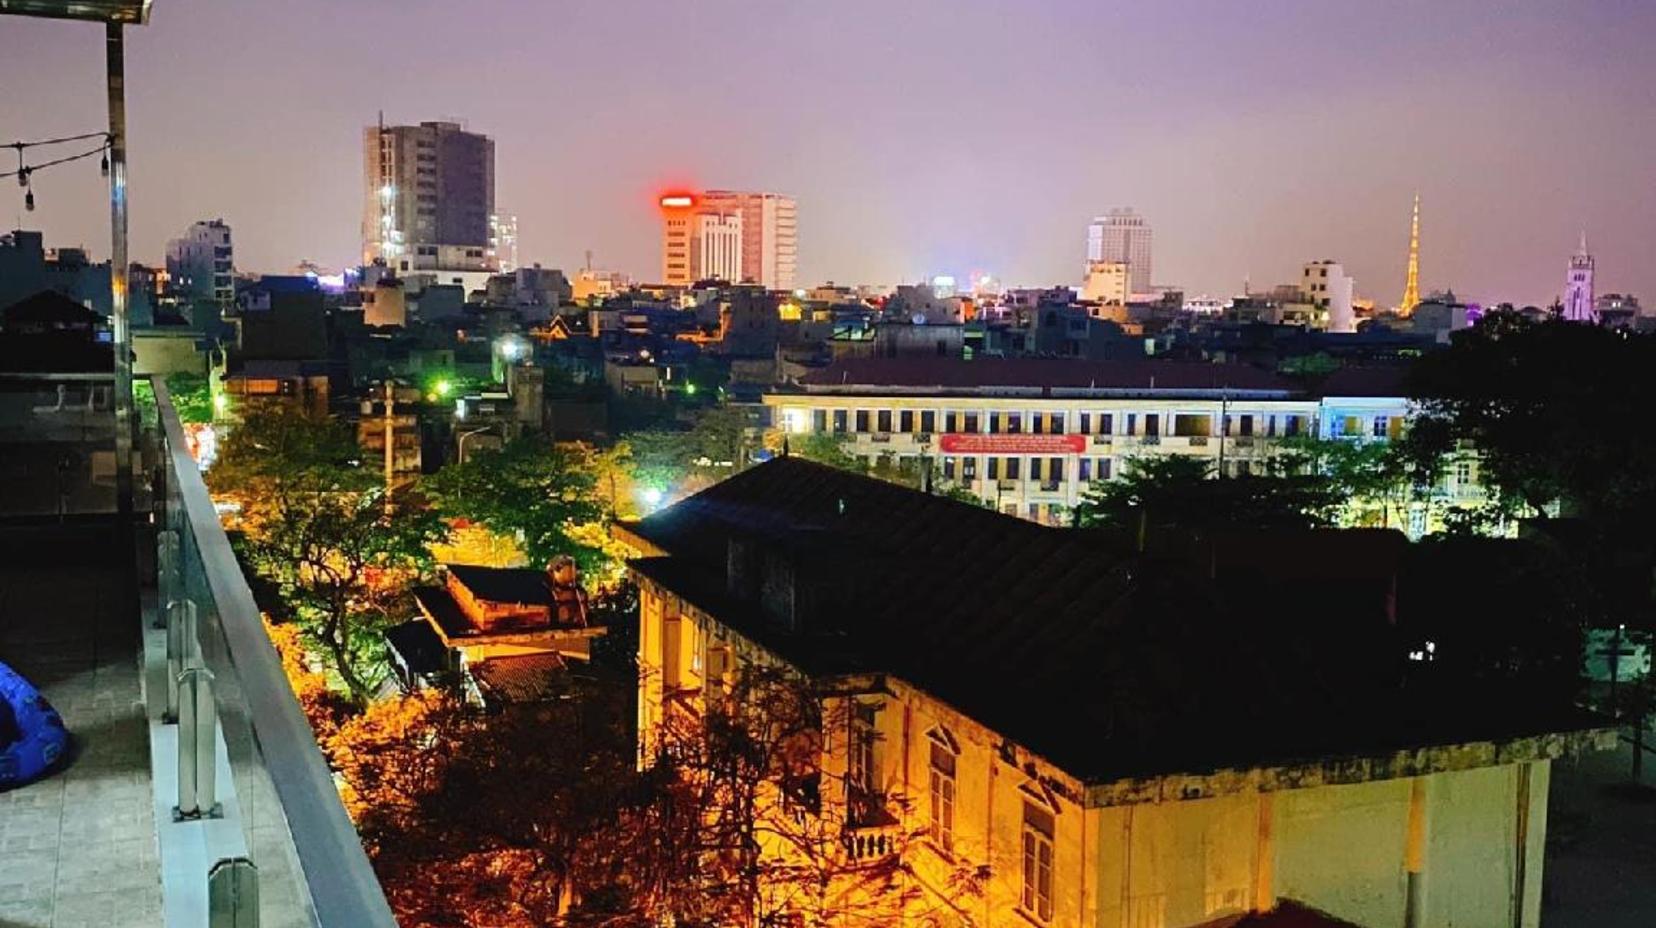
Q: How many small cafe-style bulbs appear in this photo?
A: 3